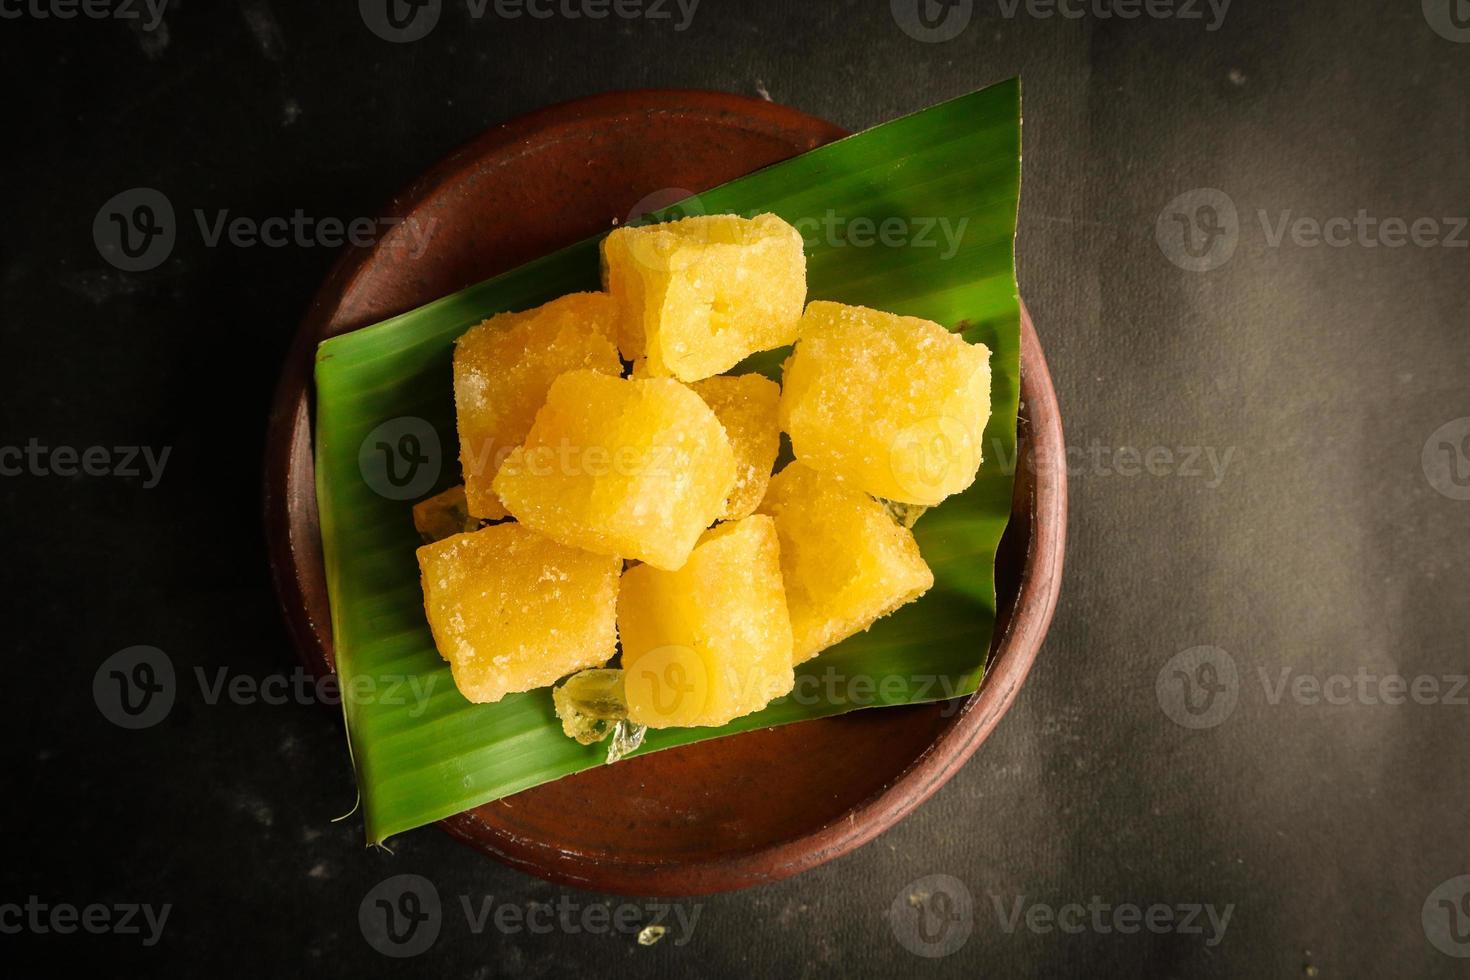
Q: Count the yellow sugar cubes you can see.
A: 8